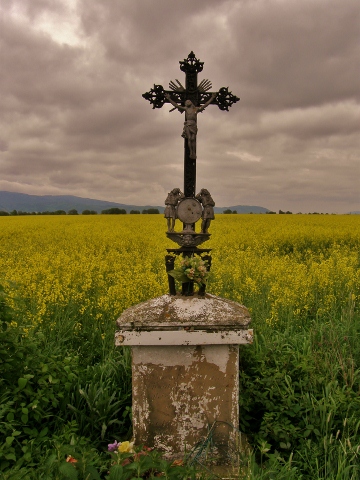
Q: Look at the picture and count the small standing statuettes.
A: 2